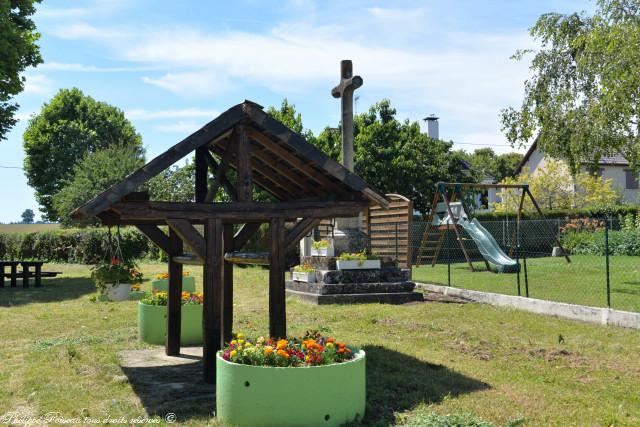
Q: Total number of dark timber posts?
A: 4